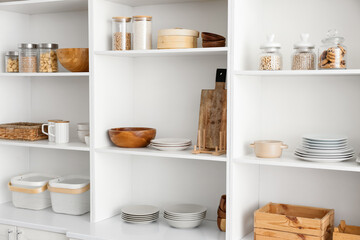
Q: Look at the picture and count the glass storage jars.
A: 8